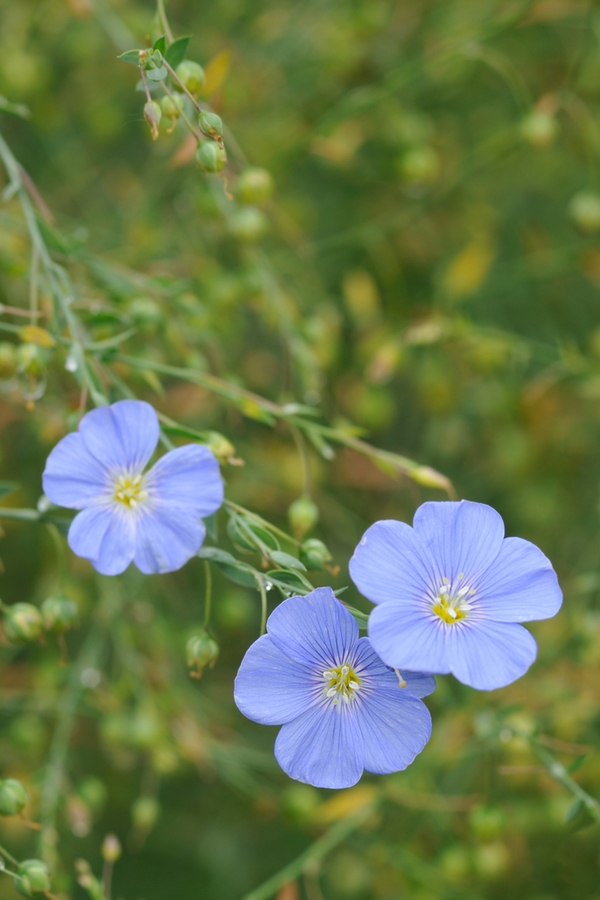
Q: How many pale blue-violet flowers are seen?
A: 3